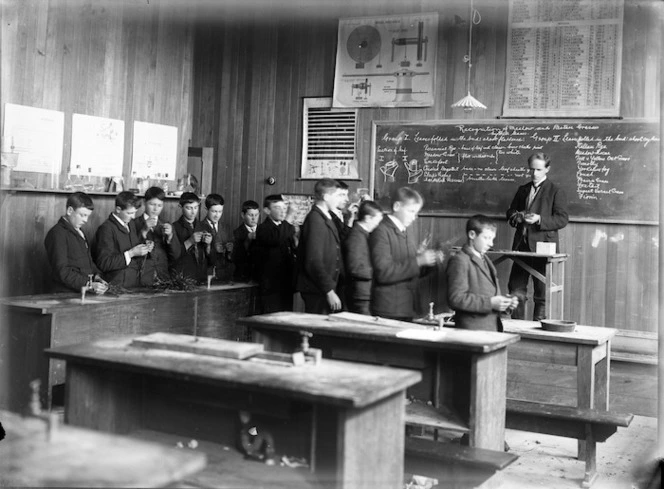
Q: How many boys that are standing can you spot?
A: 12